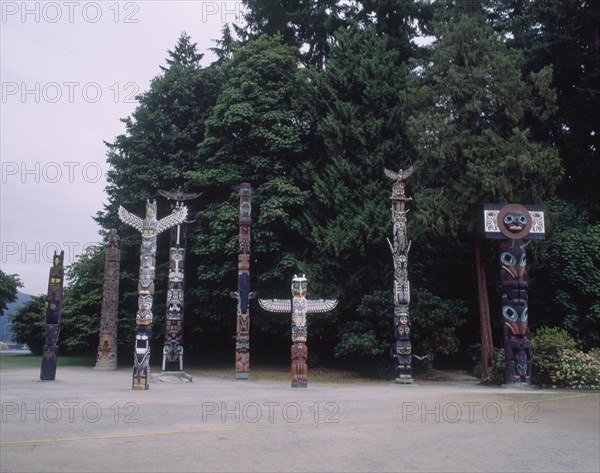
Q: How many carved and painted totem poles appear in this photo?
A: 8